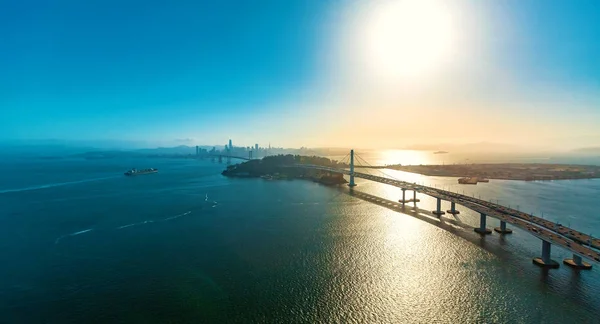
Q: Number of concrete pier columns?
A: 8